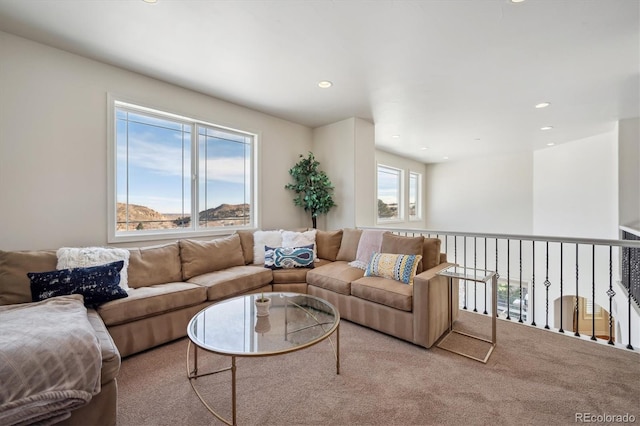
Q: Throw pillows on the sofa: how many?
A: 6